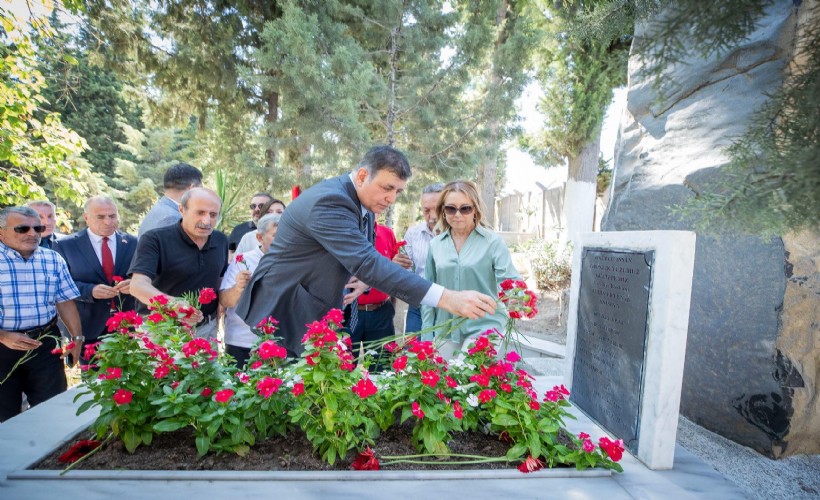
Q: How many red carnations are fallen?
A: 3